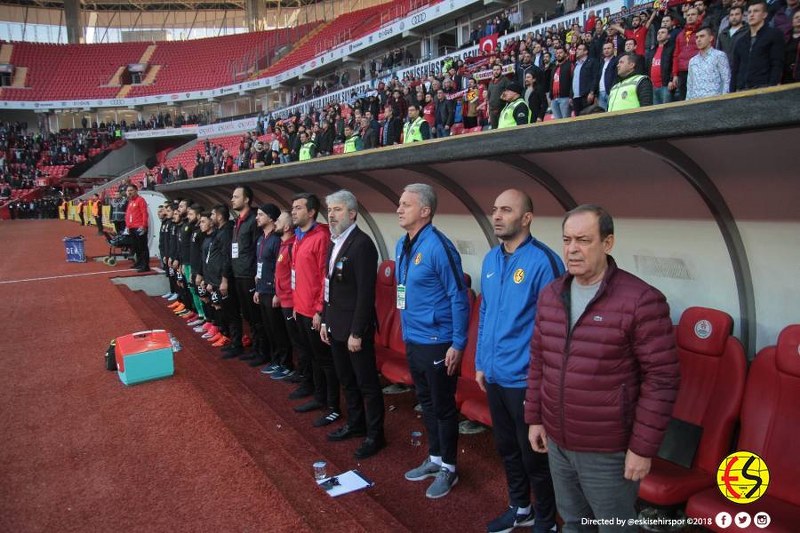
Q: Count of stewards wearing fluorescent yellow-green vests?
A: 5